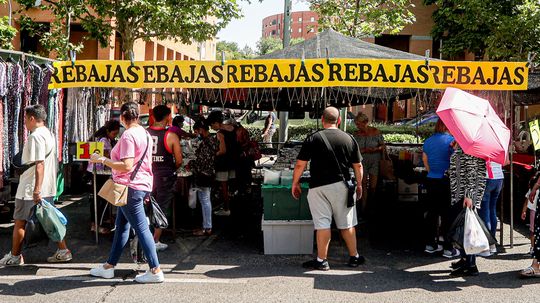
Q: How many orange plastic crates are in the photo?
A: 0